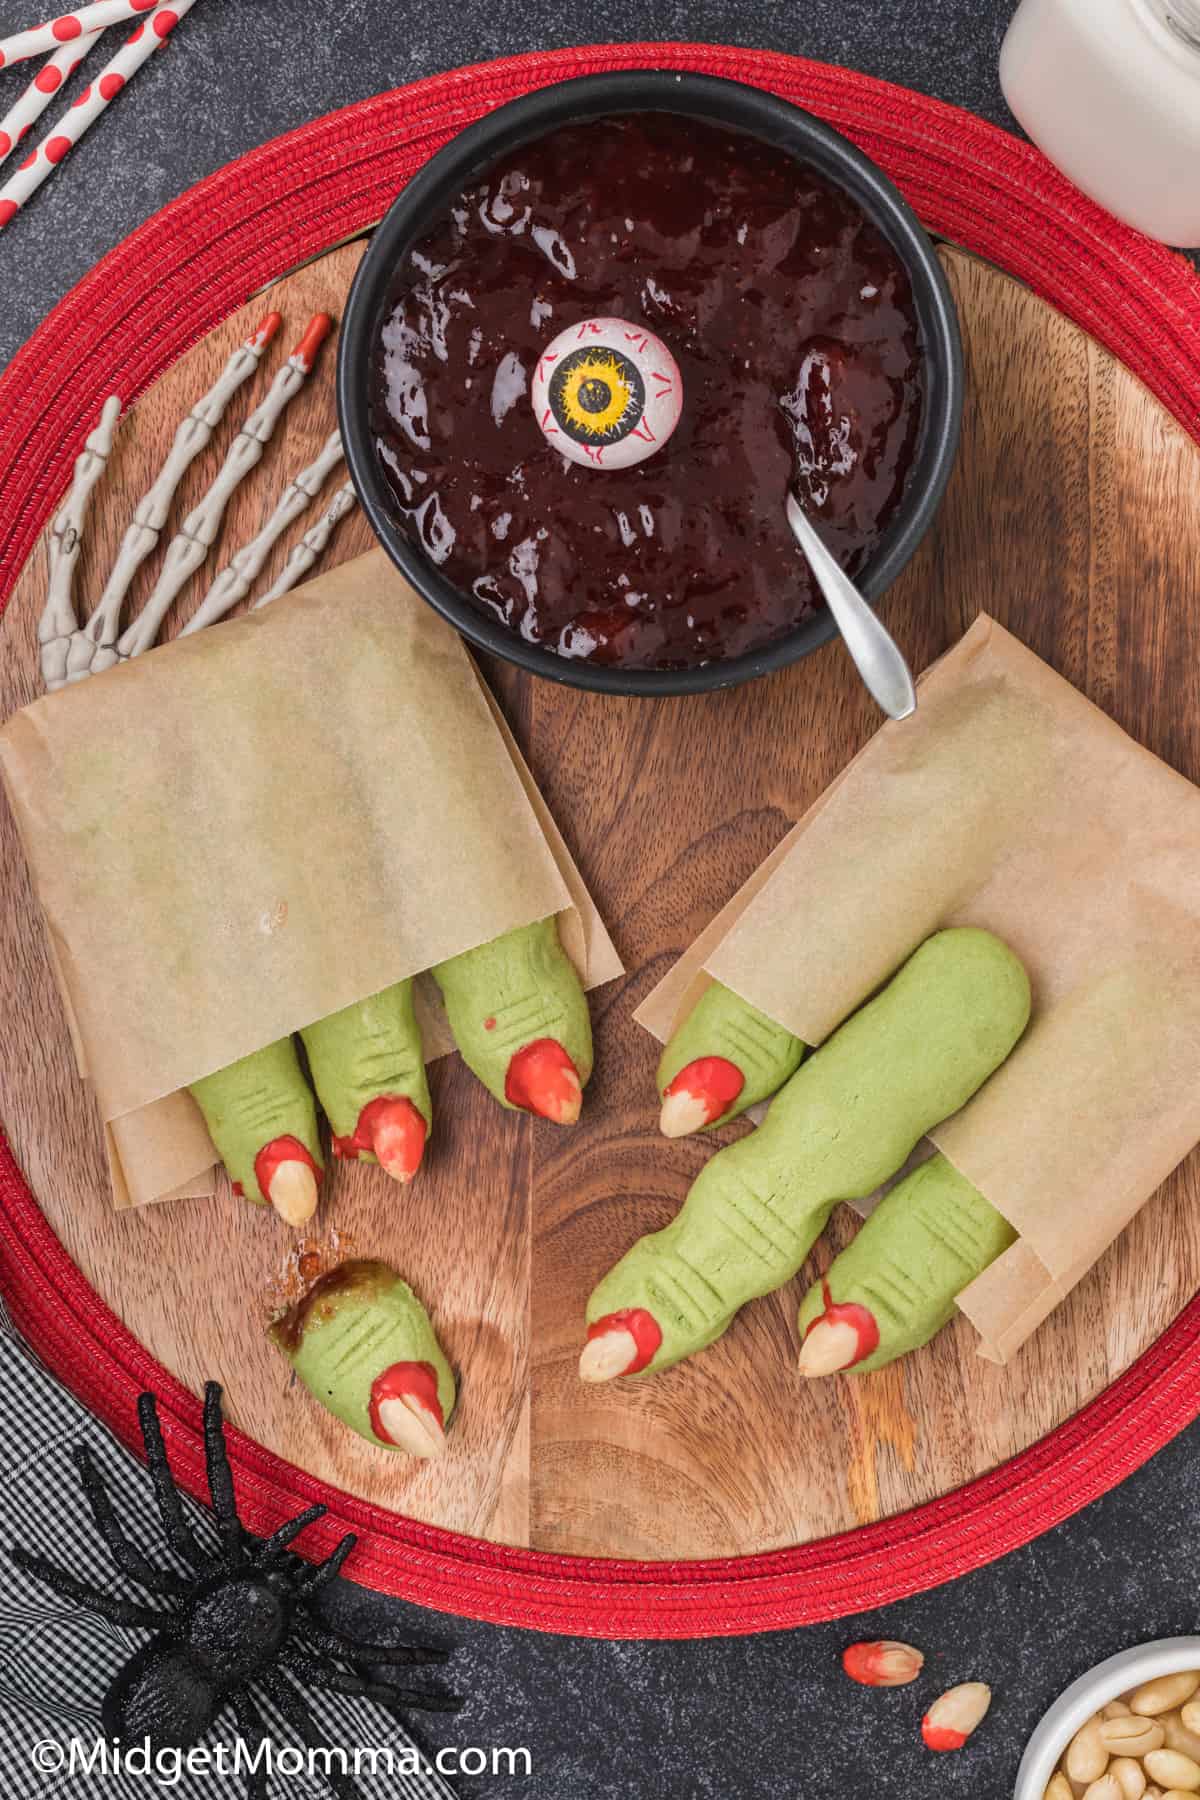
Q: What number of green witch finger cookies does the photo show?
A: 7